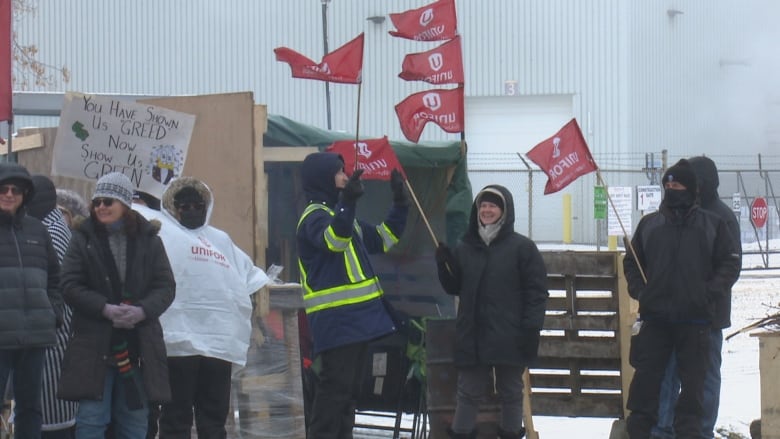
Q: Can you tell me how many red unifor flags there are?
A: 6